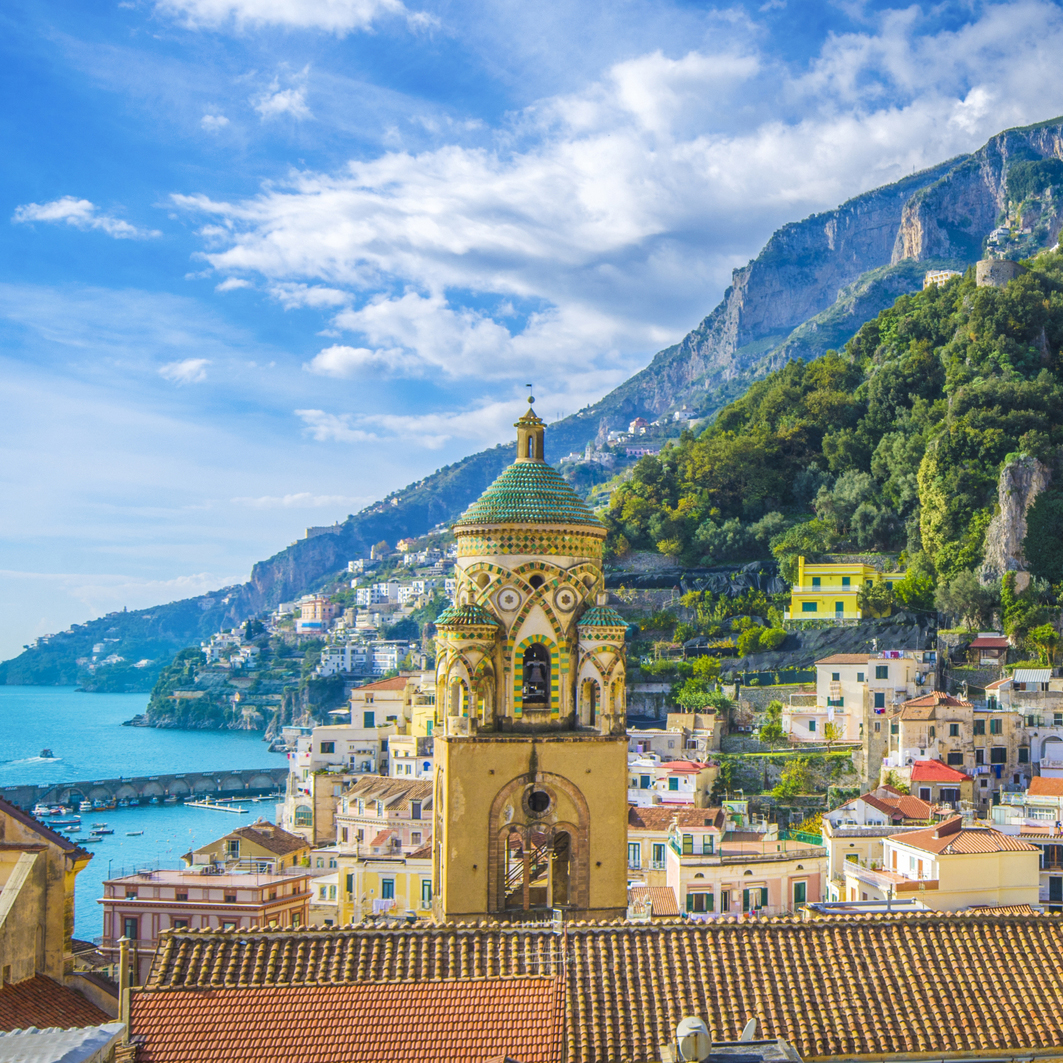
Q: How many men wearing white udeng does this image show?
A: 0